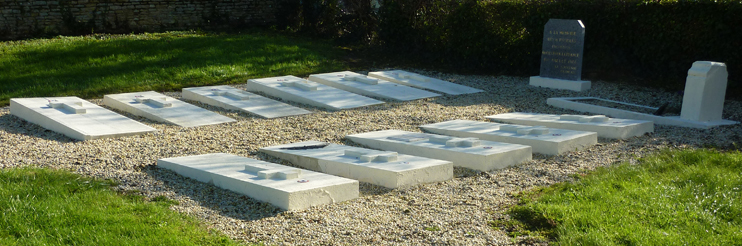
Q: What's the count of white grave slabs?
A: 11